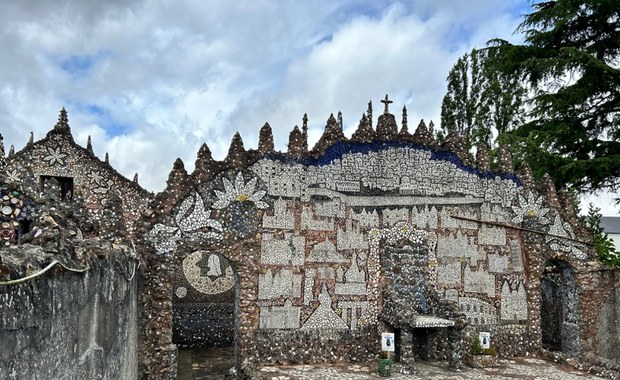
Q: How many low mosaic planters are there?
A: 1